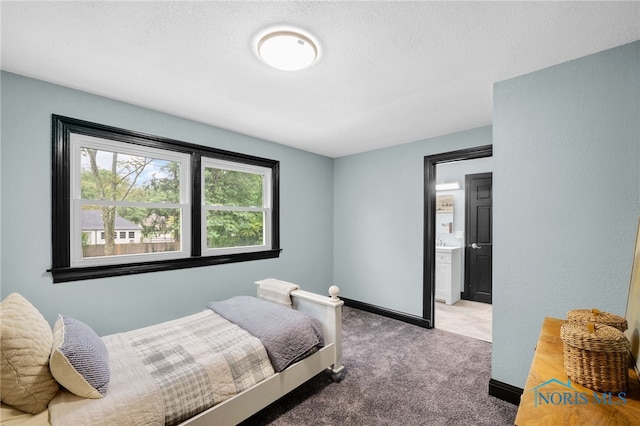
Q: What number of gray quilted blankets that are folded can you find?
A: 1